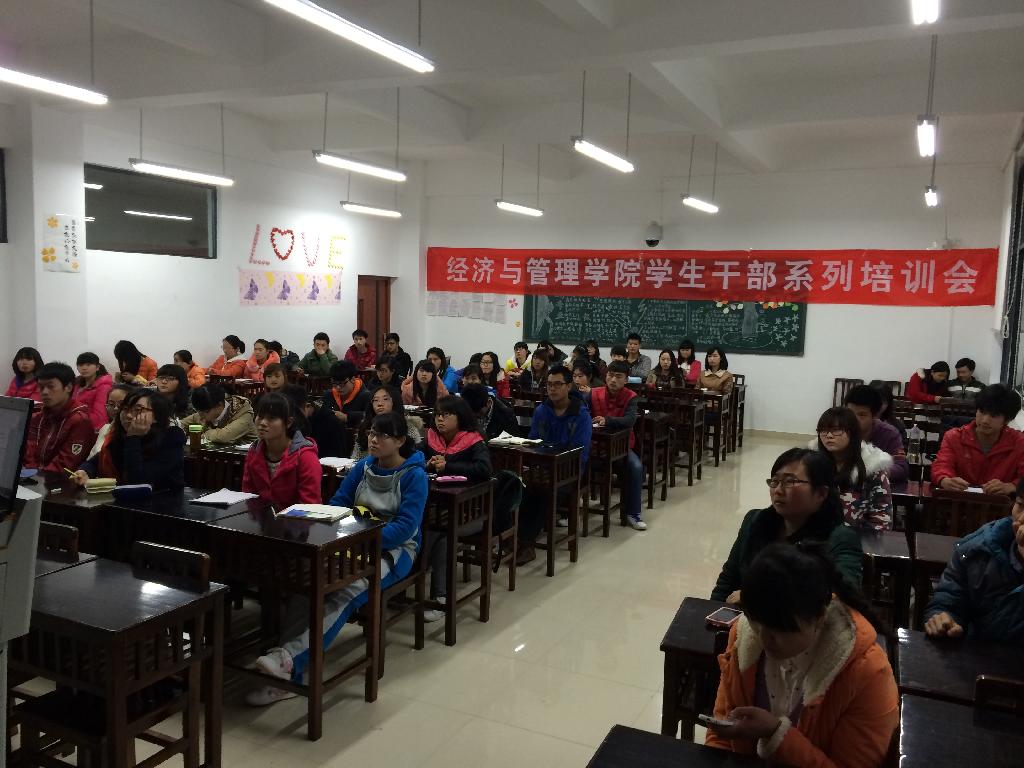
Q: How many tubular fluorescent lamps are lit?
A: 11